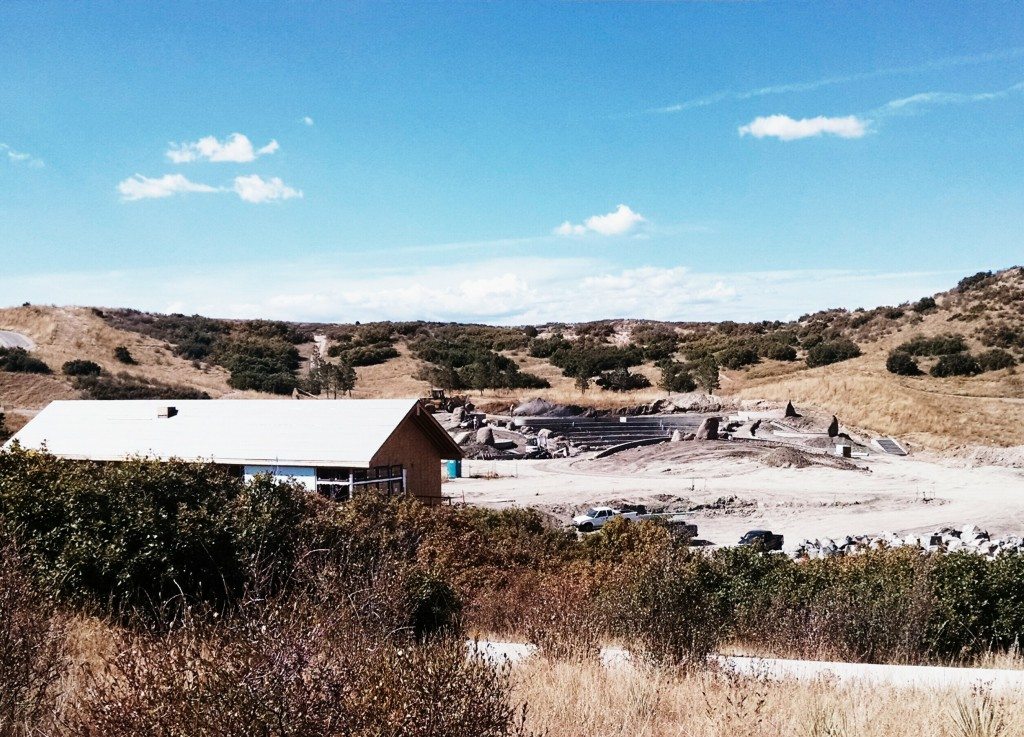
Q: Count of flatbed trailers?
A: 1